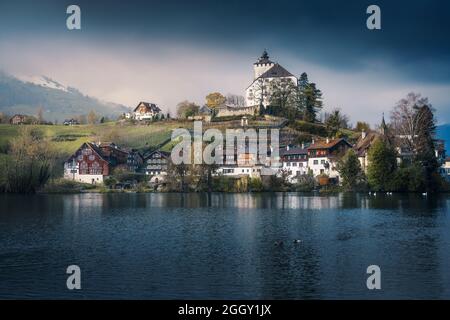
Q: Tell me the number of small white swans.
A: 5